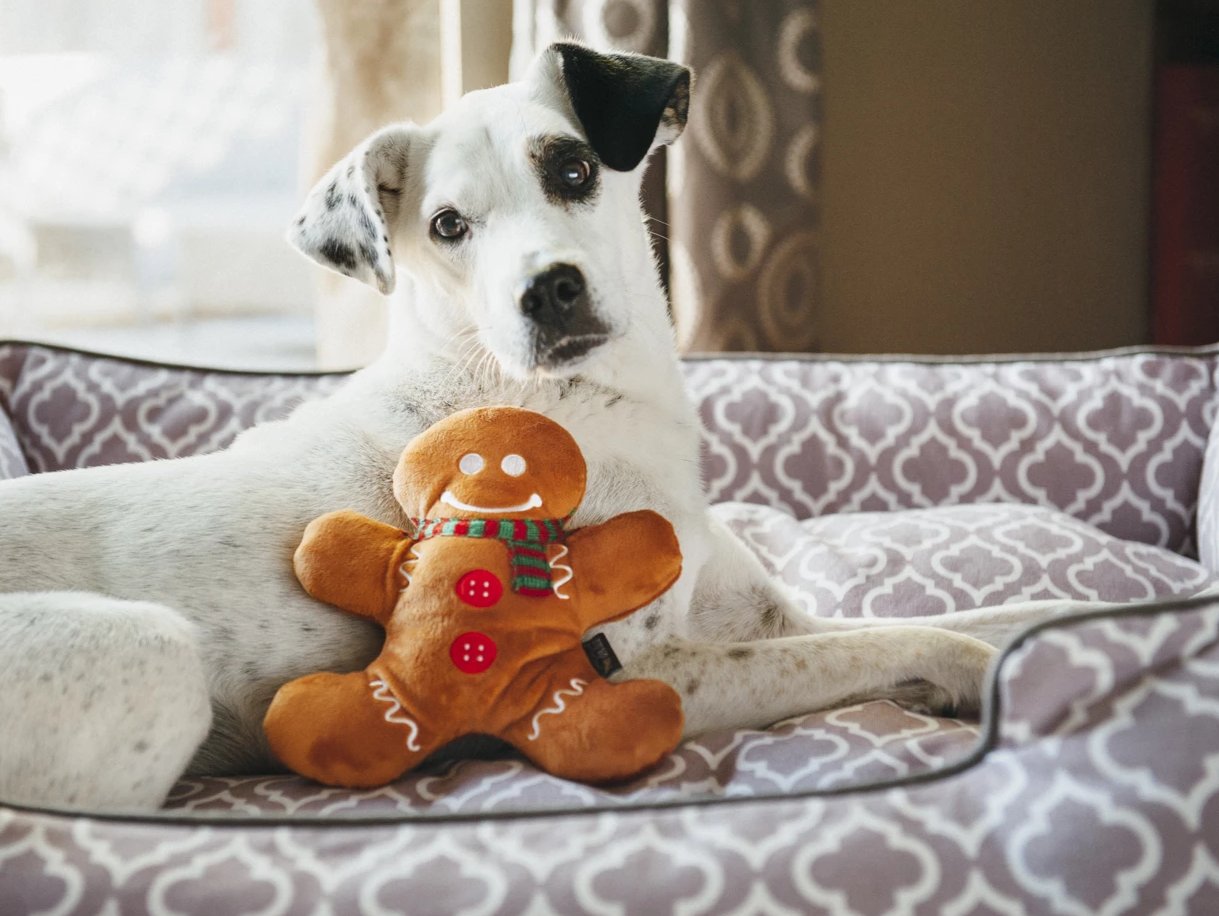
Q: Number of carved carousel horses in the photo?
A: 0